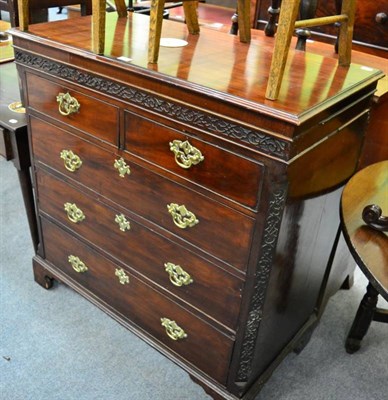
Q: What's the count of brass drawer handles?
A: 8